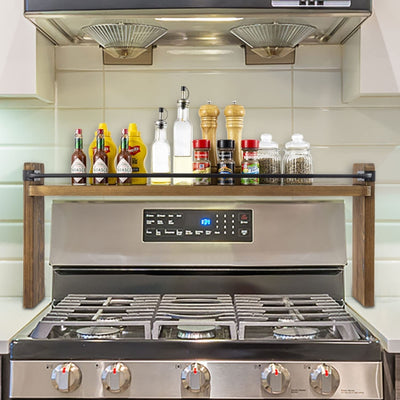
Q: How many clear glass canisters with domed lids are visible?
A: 2